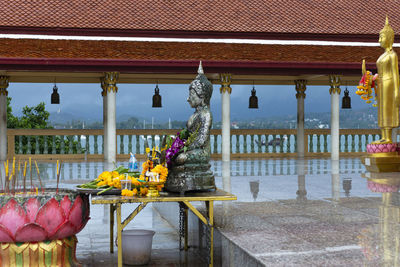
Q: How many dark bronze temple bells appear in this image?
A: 4